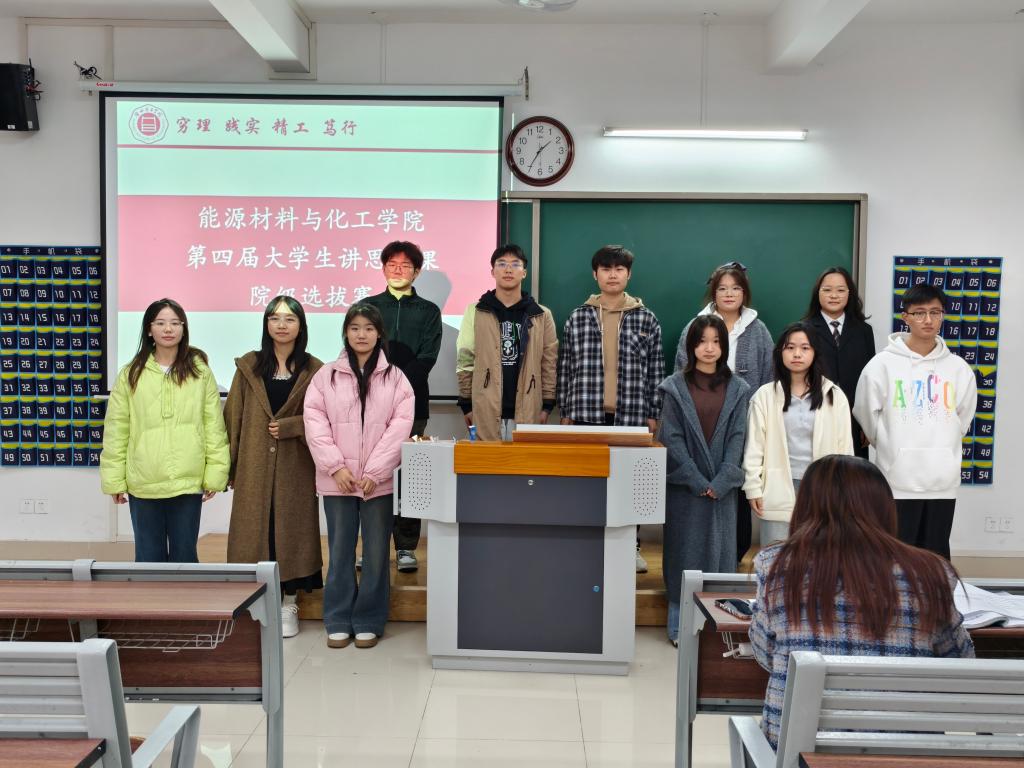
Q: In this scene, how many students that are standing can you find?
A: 11